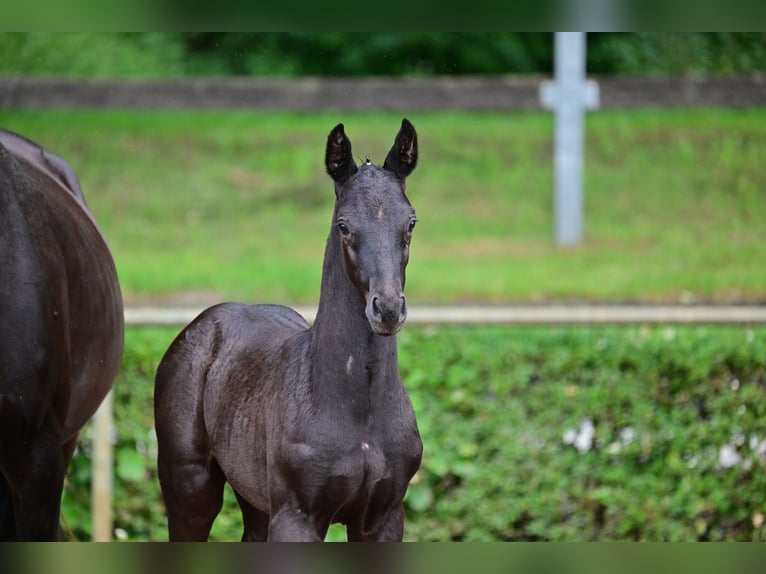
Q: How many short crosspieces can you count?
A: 1